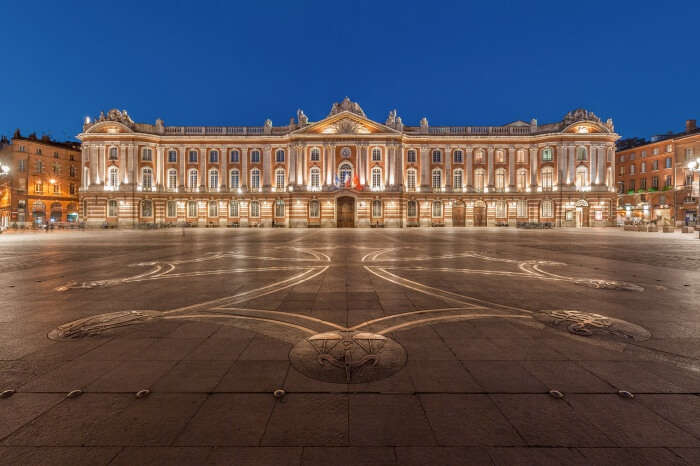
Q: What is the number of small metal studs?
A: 6